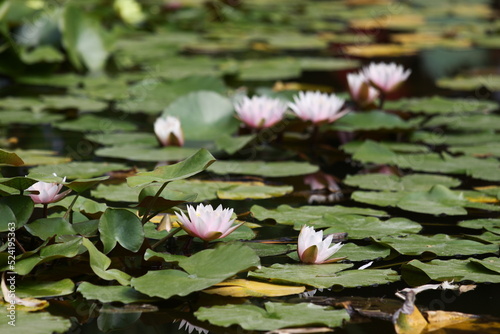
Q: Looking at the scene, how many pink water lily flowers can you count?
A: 8